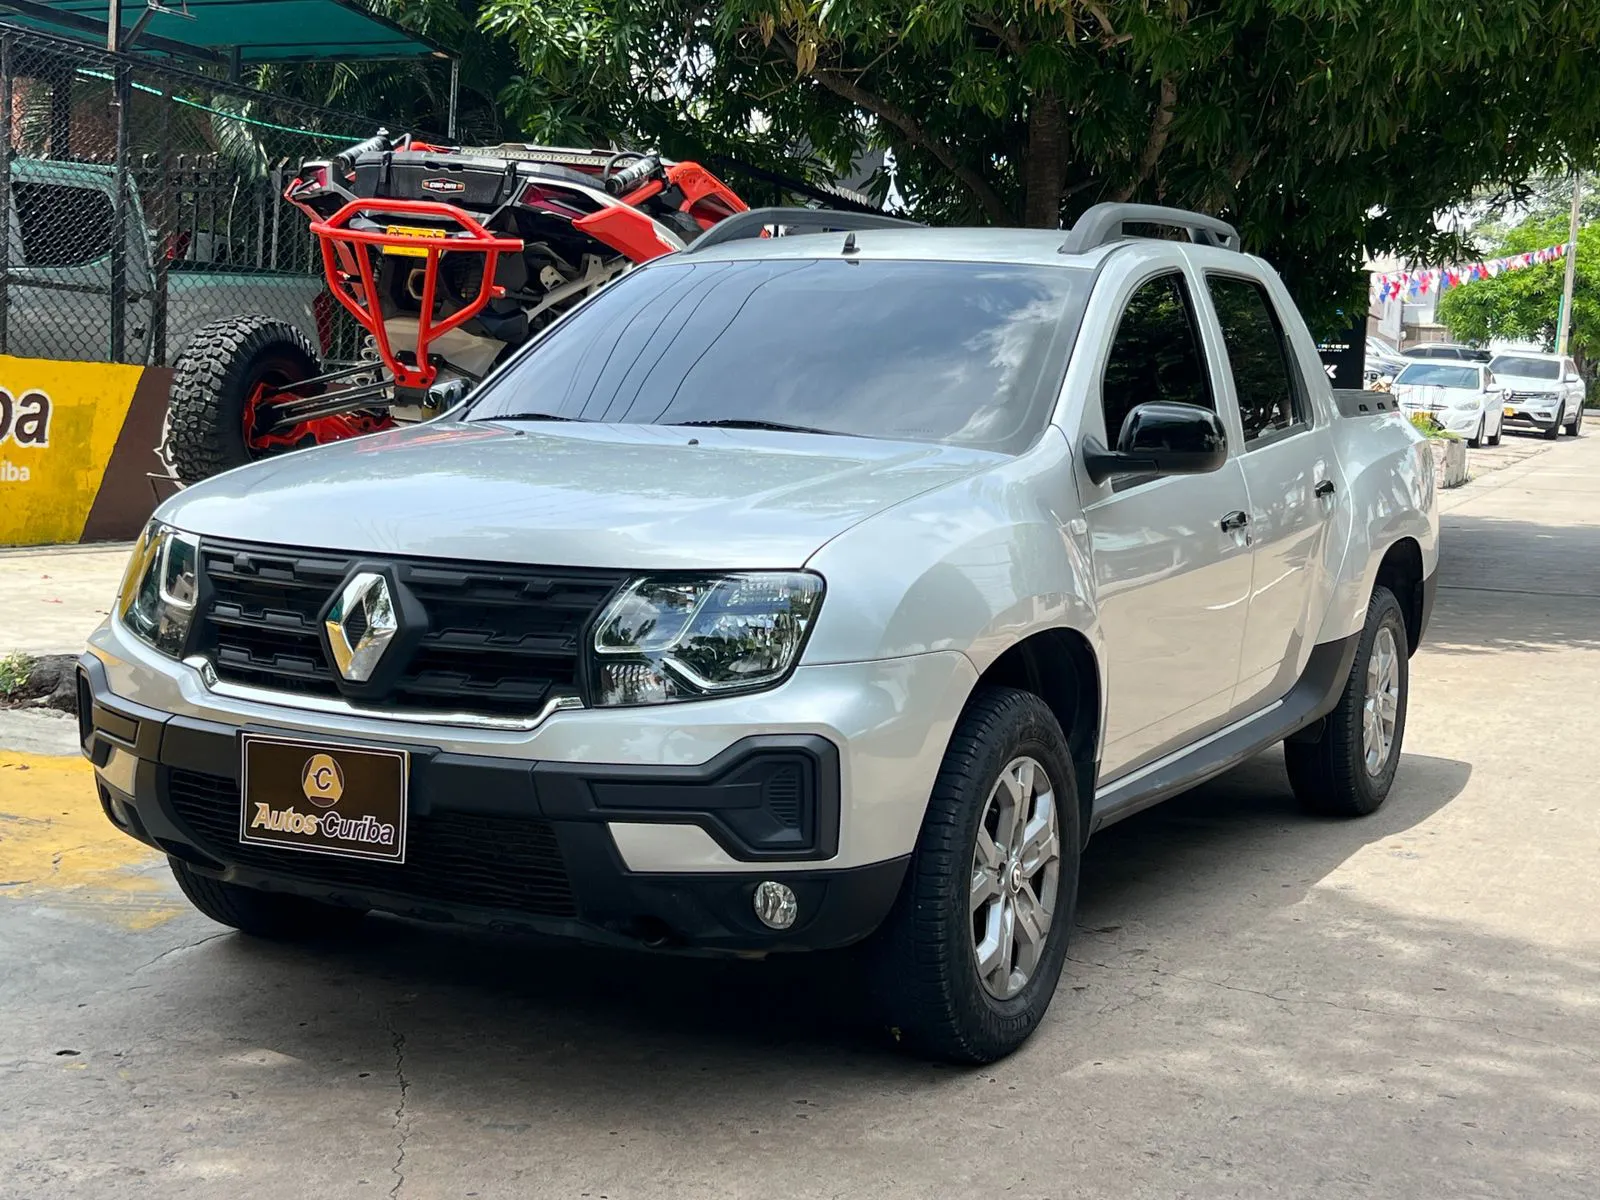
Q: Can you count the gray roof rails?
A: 2